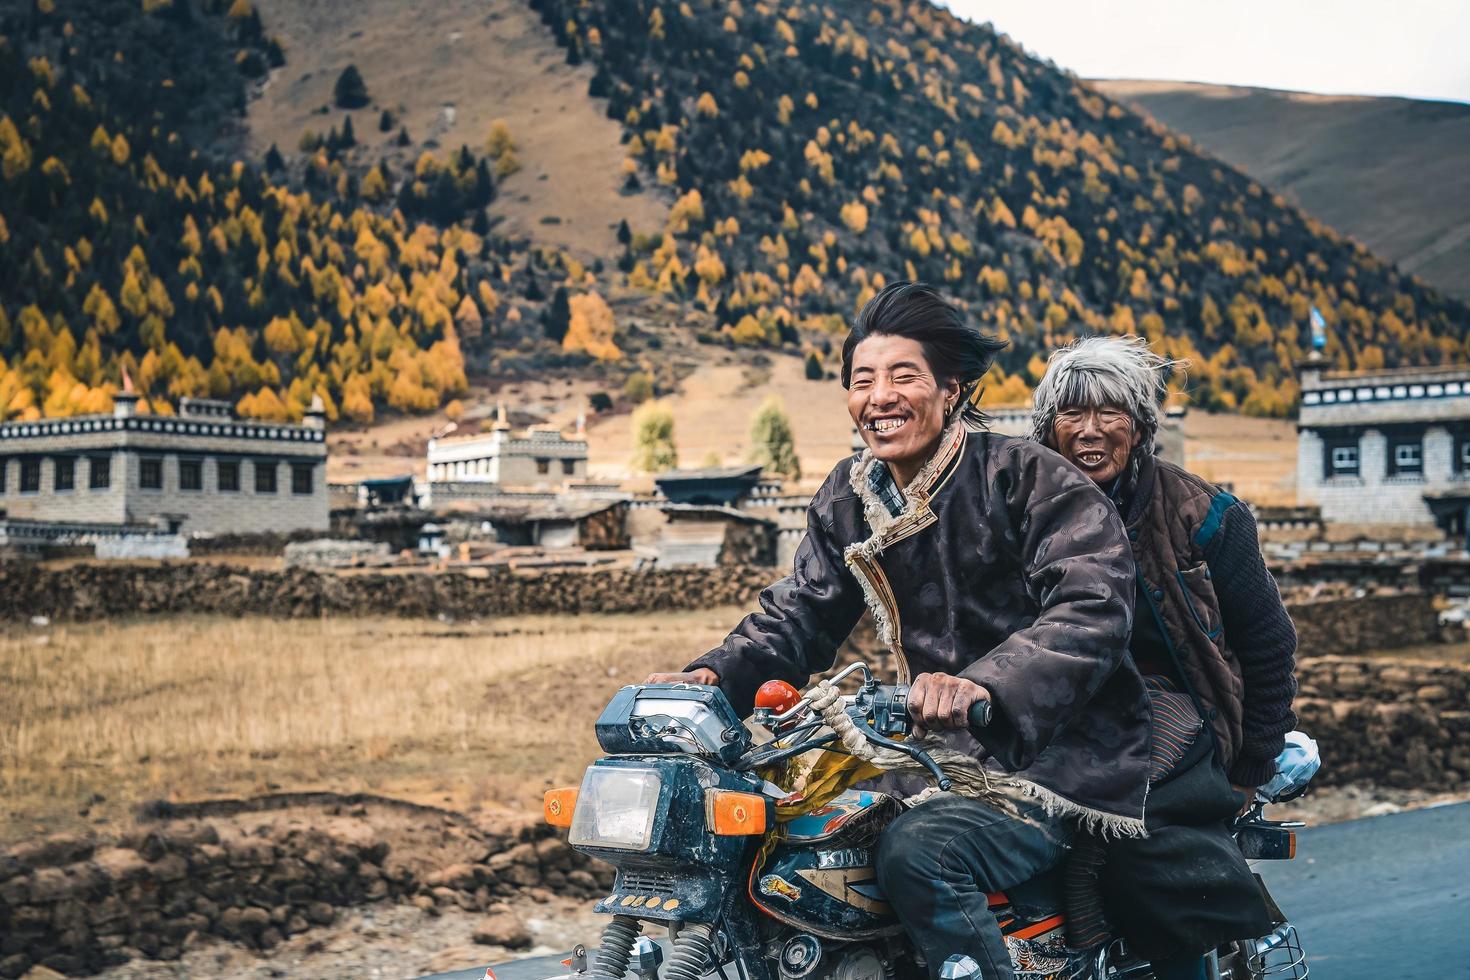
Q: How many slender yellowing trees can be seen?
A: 2